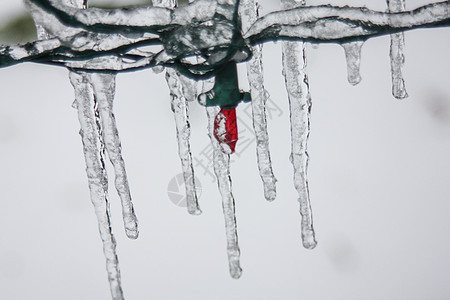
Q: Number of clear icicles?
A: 8